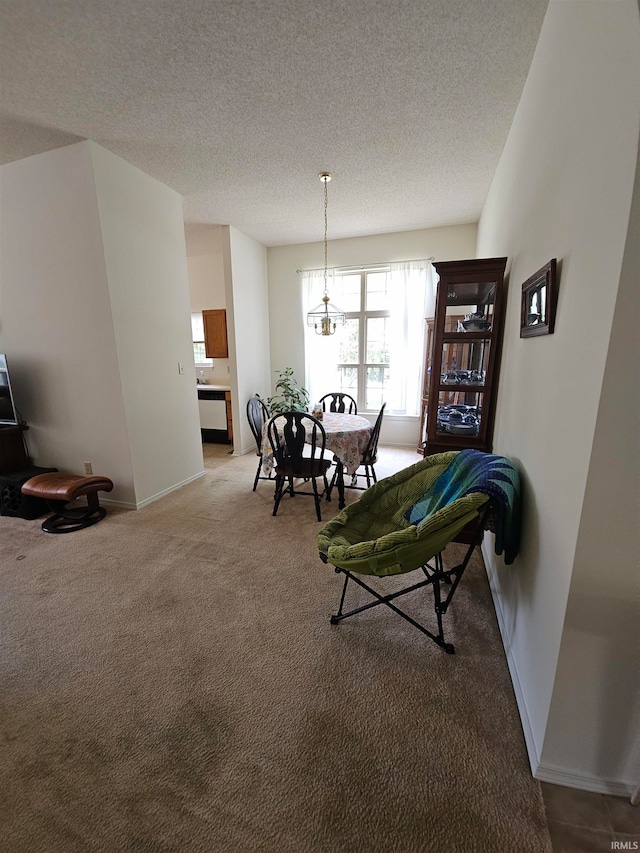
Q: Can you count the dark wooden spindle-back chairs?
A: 4